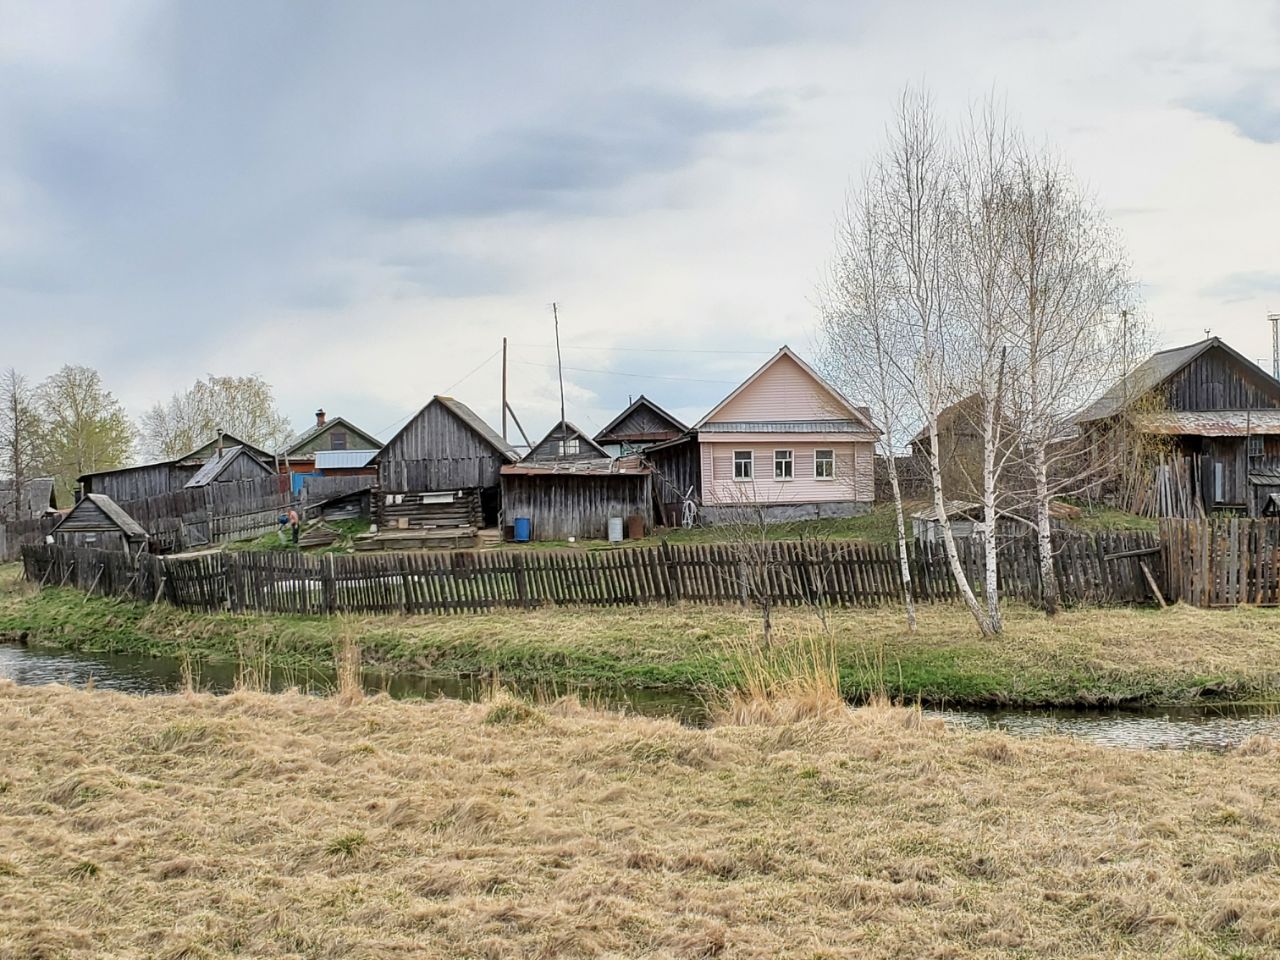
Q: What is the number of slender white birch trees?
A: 4